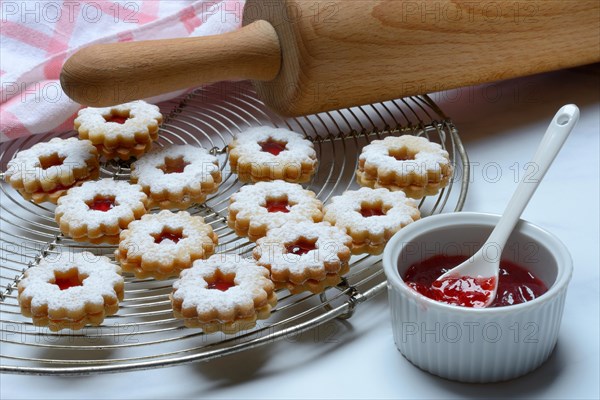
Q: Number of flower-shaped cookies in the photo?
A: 12